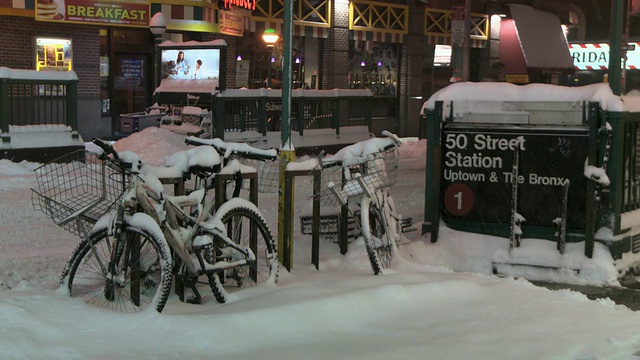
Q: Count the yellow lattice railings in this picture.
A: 3